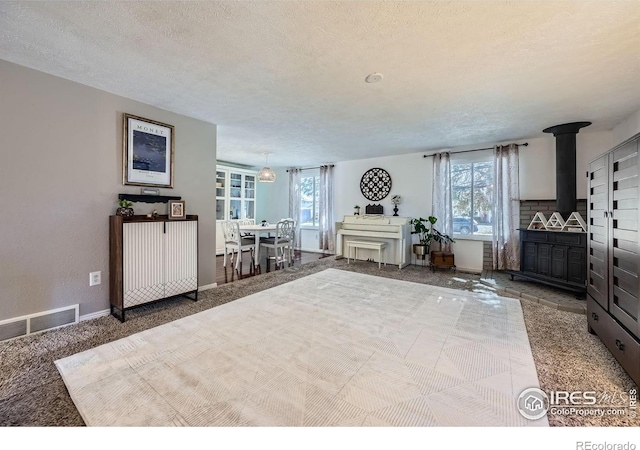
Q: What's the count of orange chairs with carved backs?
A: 0